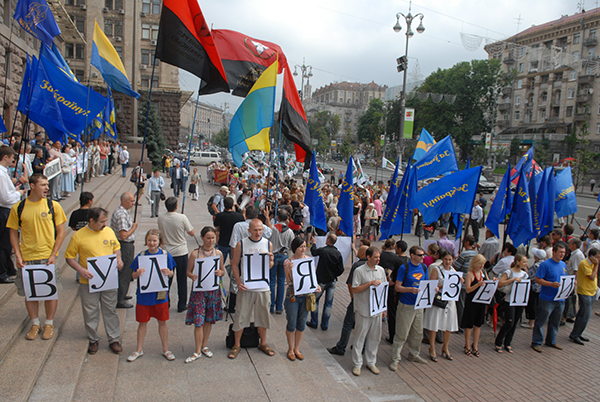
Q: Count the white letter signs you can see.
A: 12